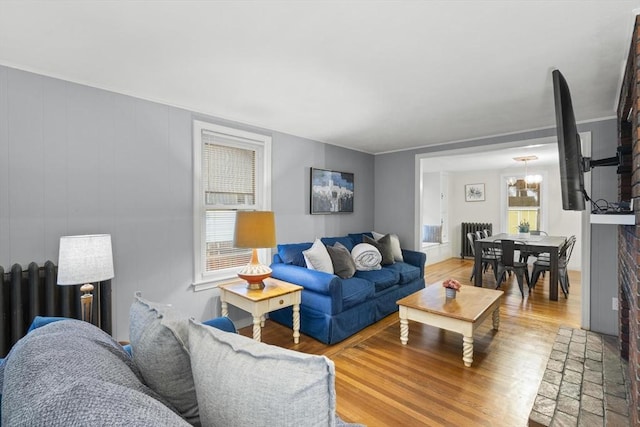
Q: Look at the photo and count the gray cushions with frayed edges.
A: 2